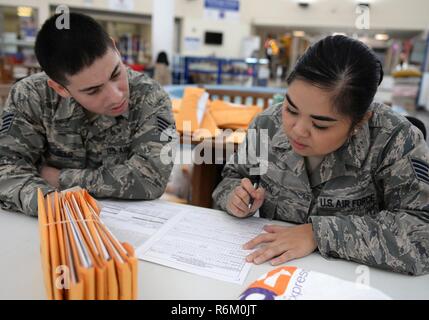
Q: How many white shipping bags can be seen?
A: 1